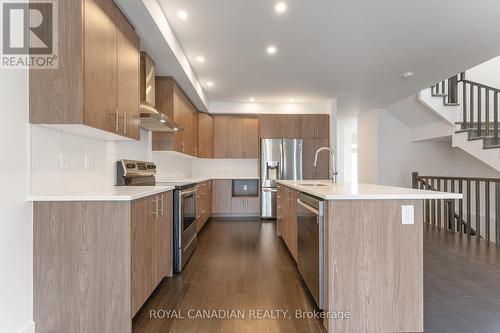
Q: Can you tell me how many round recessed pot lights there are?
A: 7